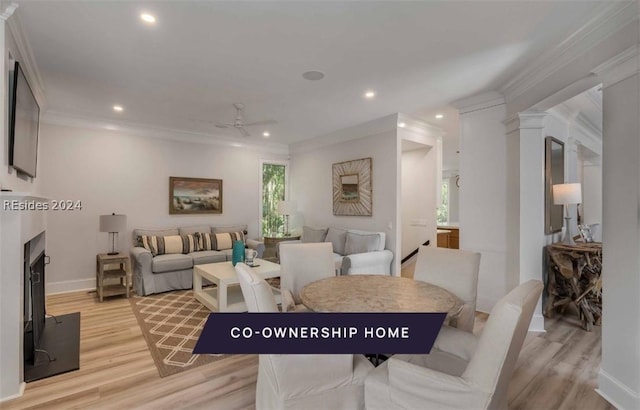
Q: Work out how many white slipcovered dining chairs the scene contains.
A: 4